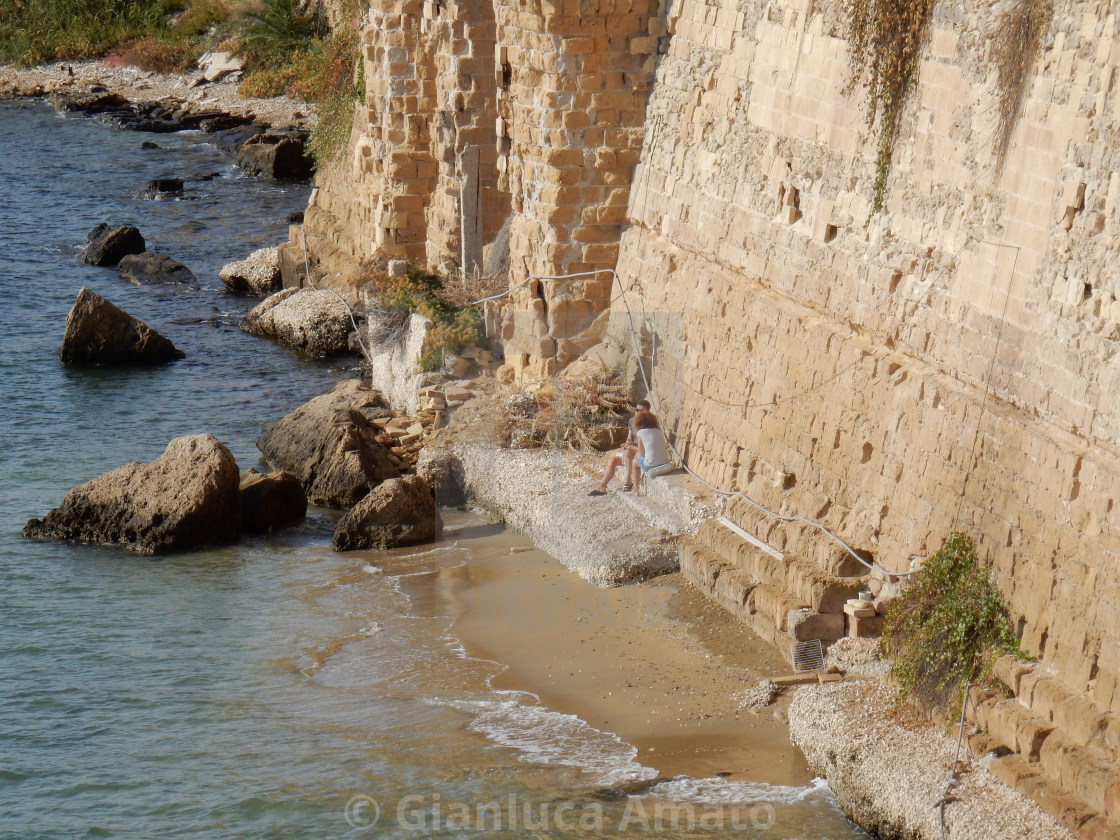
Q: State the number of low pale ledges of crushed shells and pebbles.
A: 2